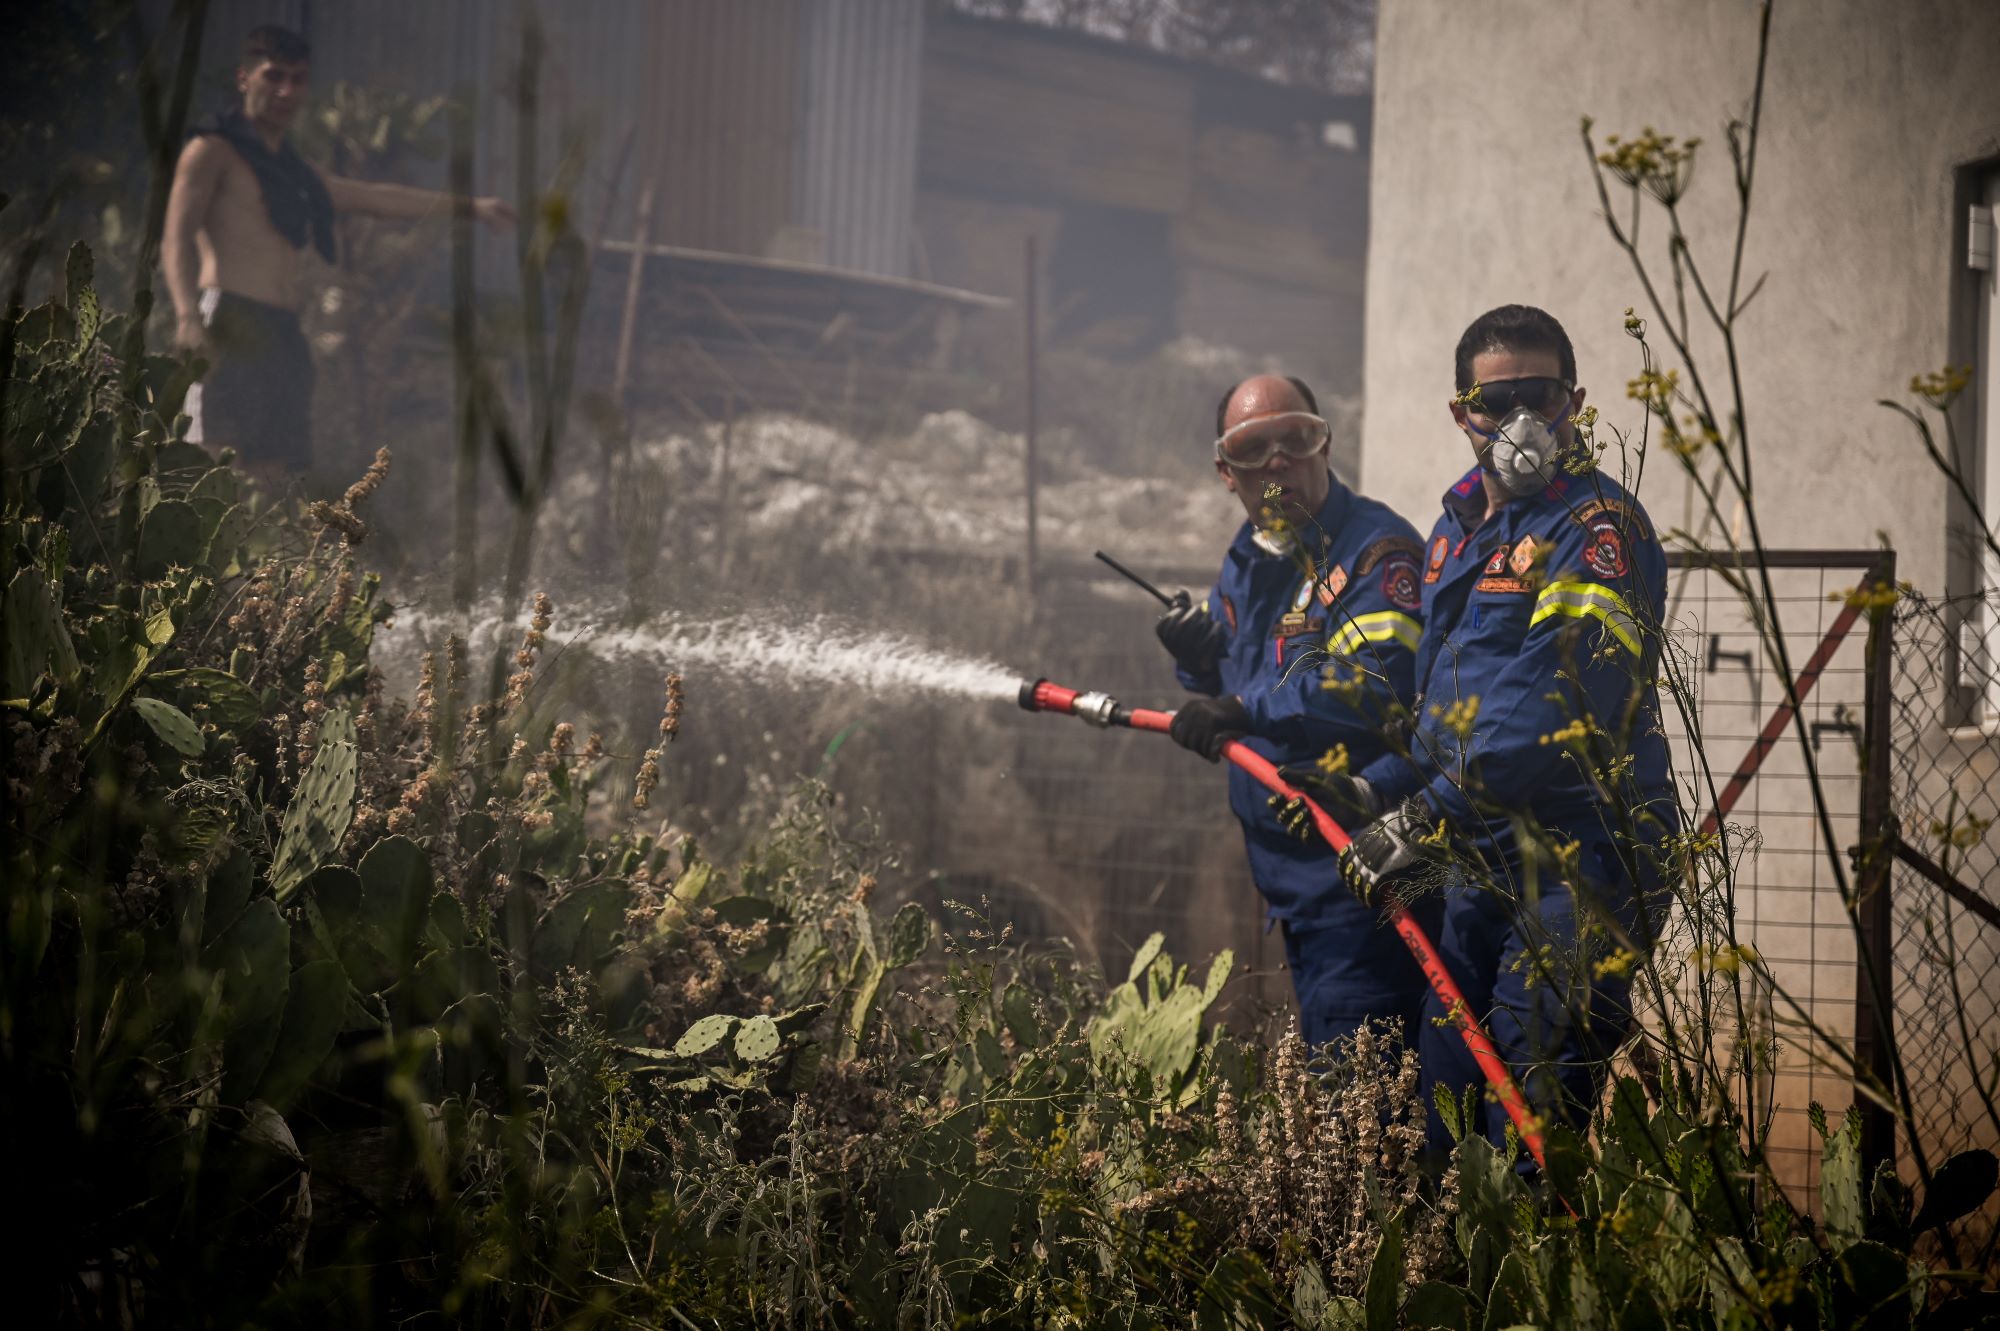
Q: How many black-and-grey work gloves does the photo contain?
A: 2